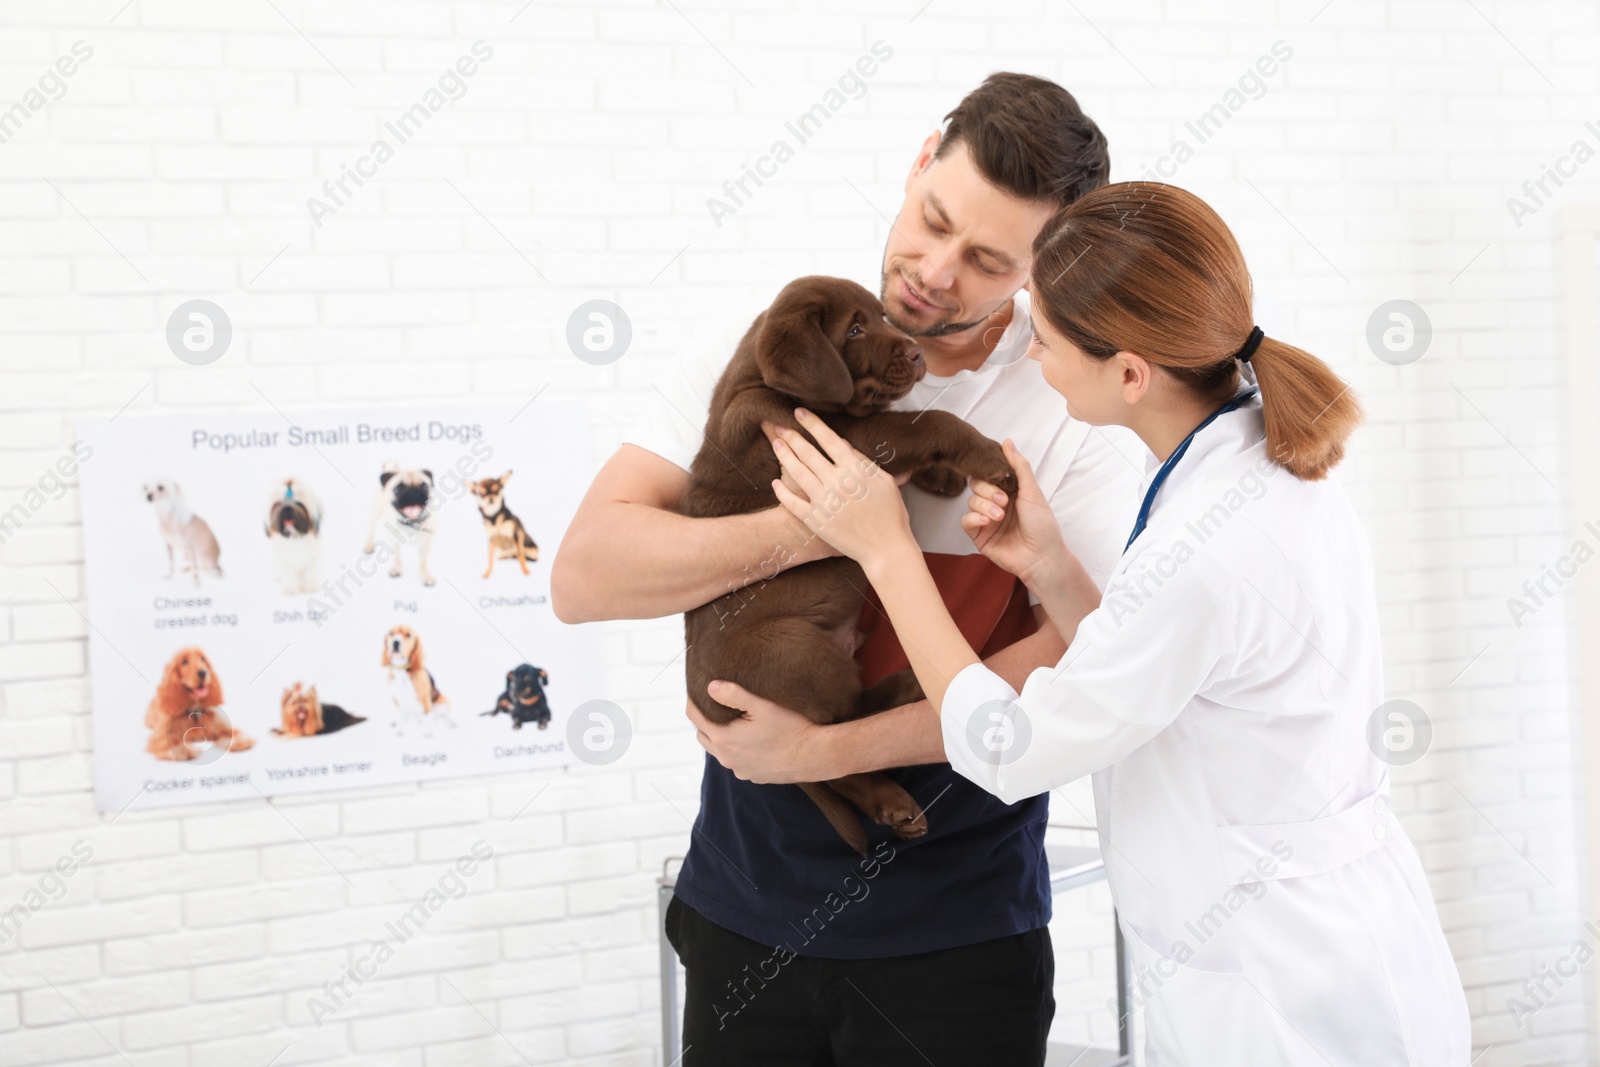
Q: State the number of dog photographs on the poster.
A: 8